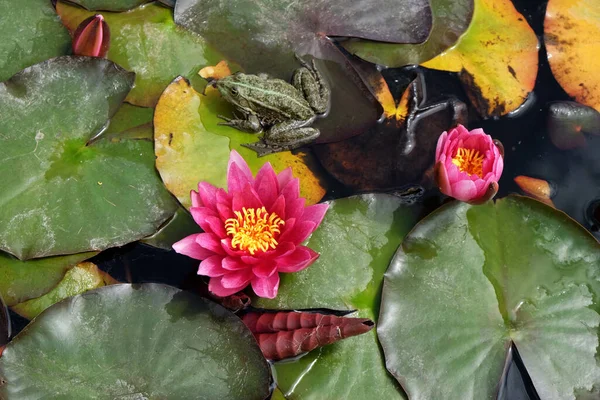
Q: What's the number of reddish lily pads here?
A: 1